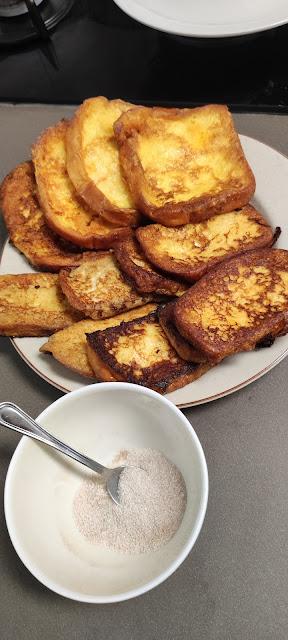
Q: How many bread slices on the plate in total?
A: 12